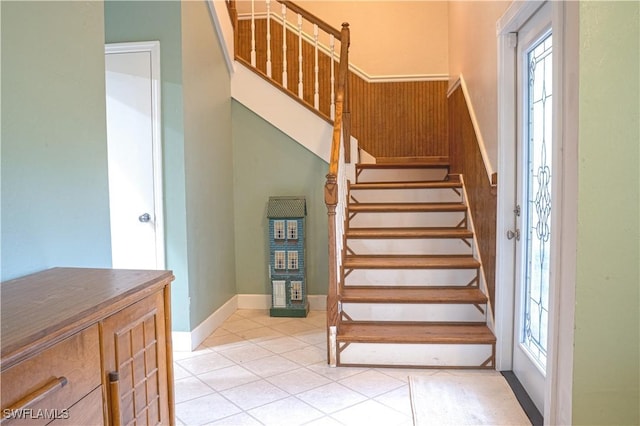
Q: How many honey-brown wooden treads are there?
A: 7